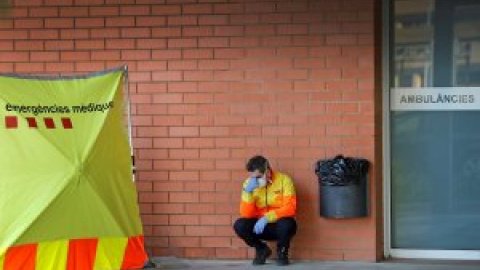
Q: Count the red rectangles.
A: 4